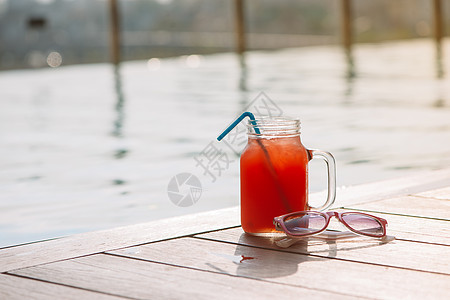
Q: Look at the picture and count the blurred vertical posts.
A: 4